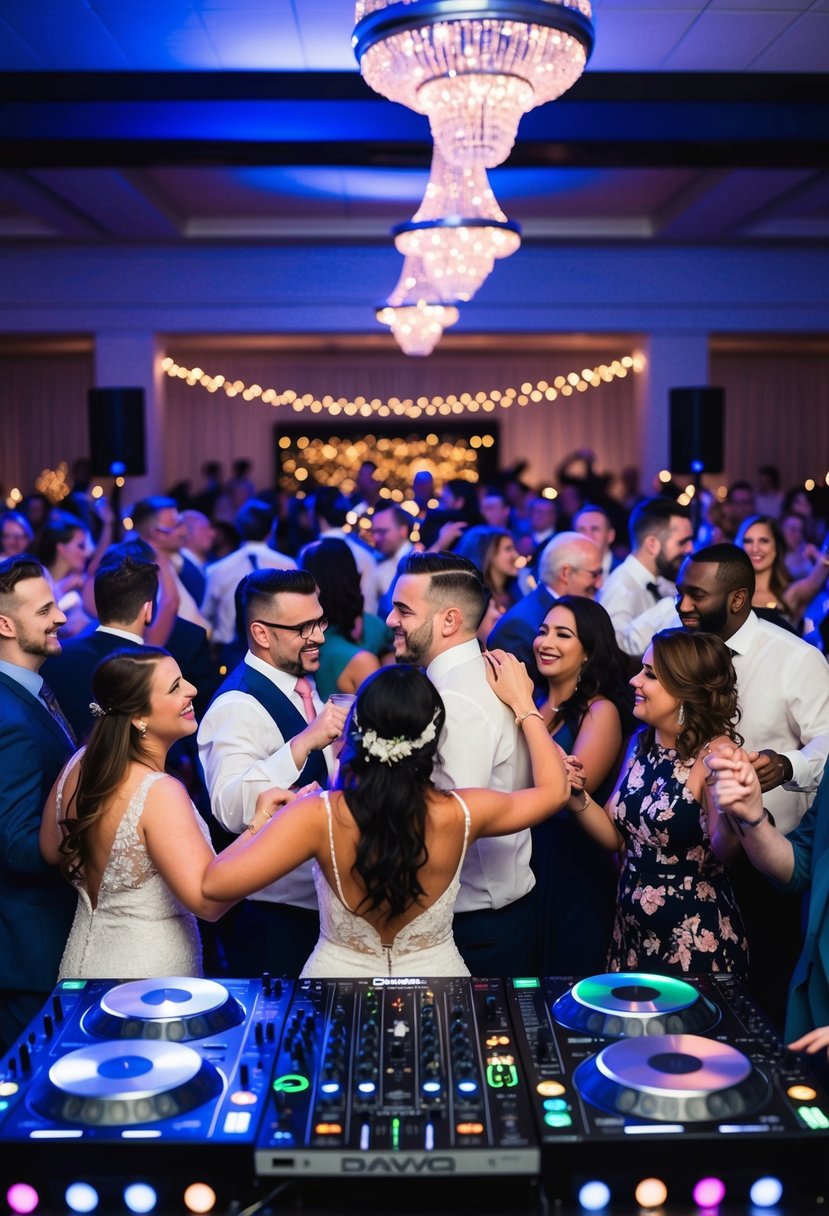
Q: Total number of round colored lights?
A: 8